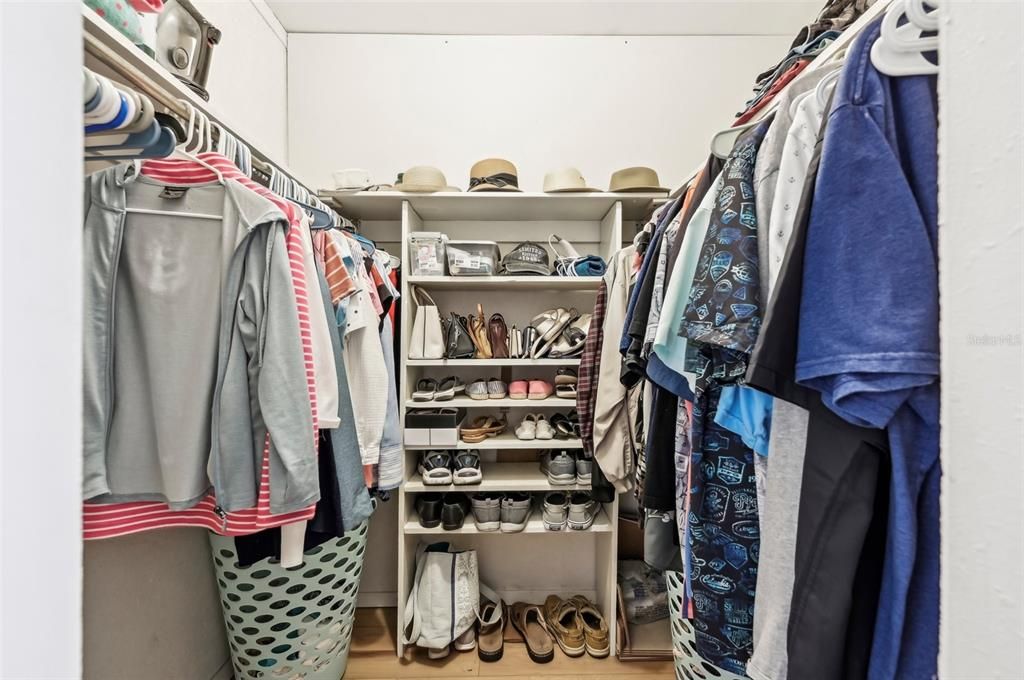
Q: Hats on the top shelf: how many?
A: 5